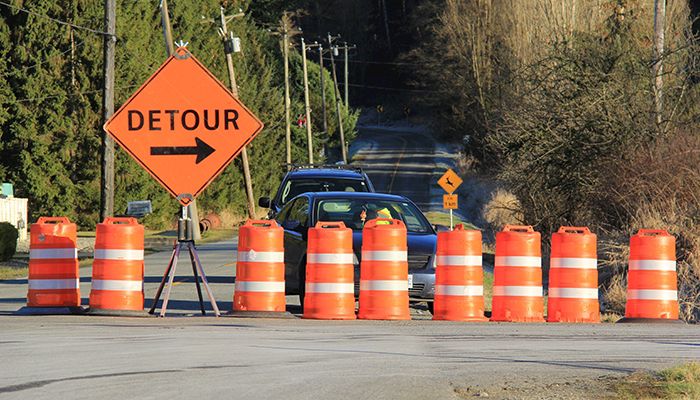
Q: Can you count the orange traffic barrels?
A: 9